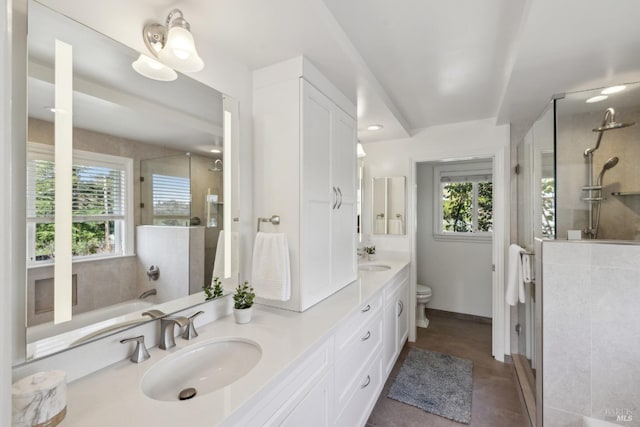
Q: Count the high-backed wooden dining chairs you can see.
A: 0